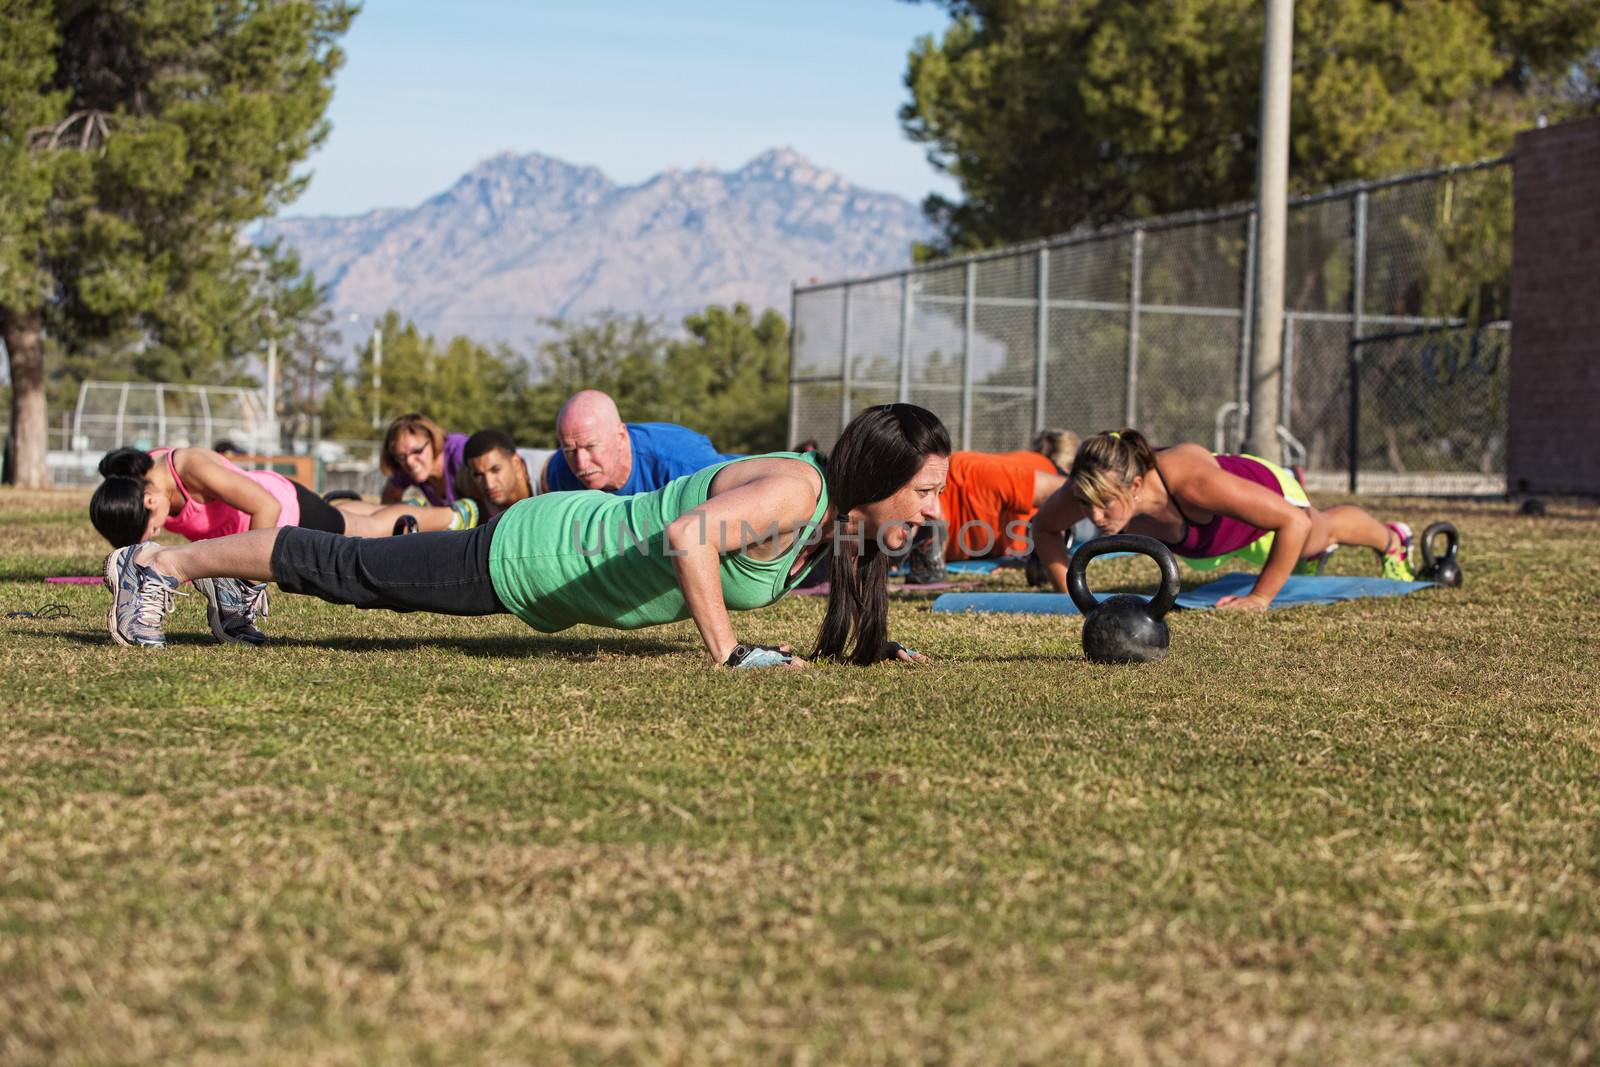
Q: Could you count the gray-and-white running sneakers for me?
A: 2